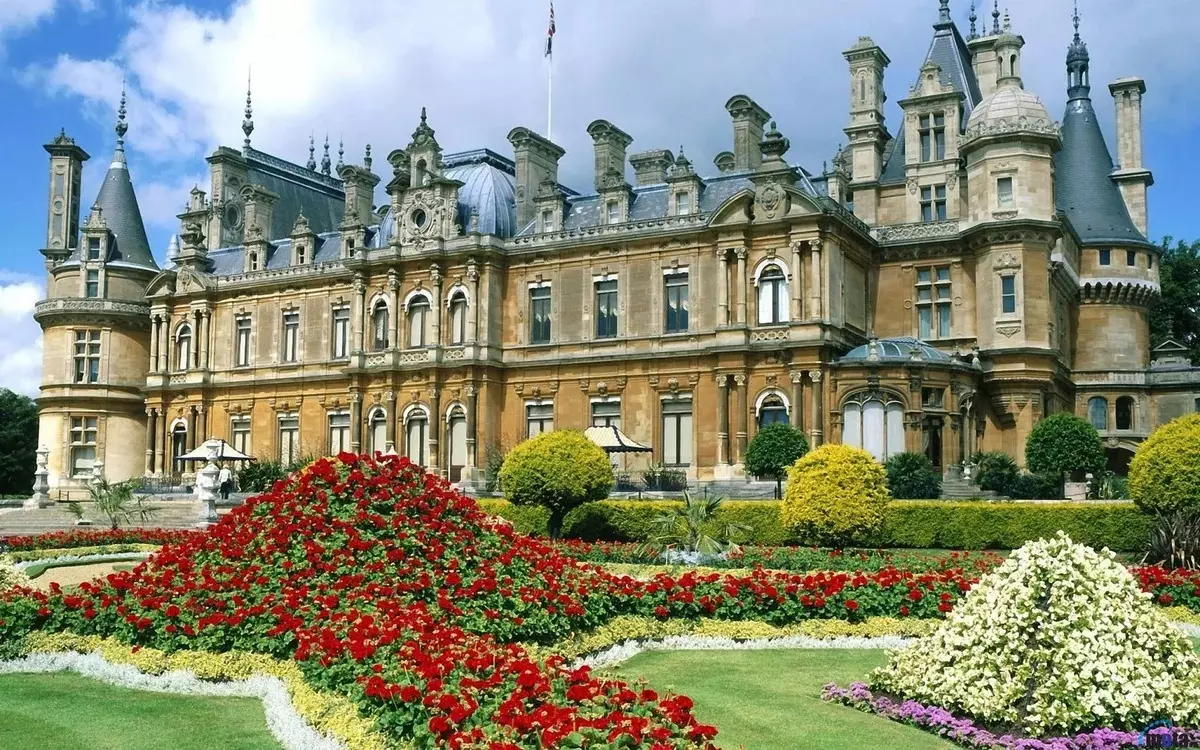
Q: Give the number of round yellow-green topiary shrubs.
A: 3